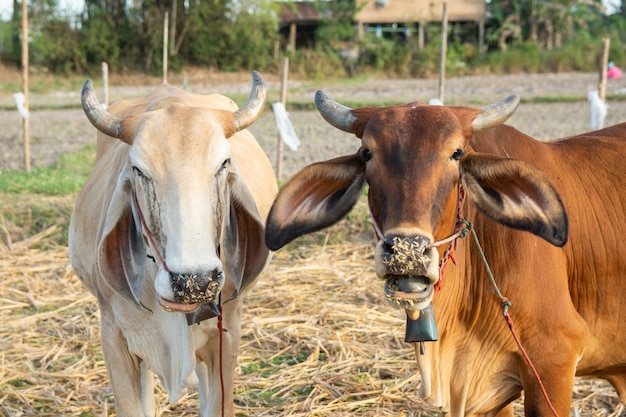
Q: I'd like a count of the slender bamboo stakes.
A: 6